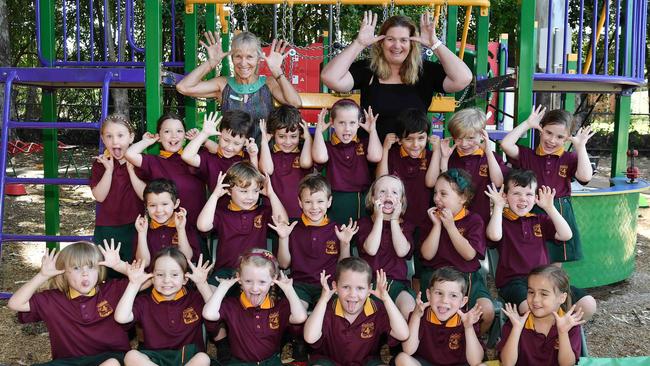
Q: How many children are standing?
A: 8